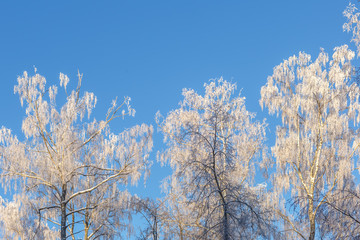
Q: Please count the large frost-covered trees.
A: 3